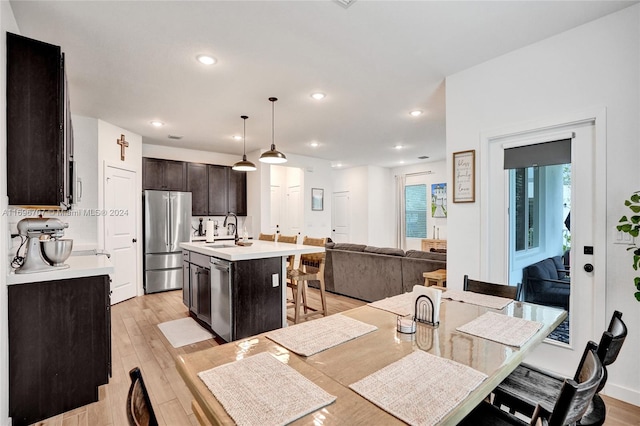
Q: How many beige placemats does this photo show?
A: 6